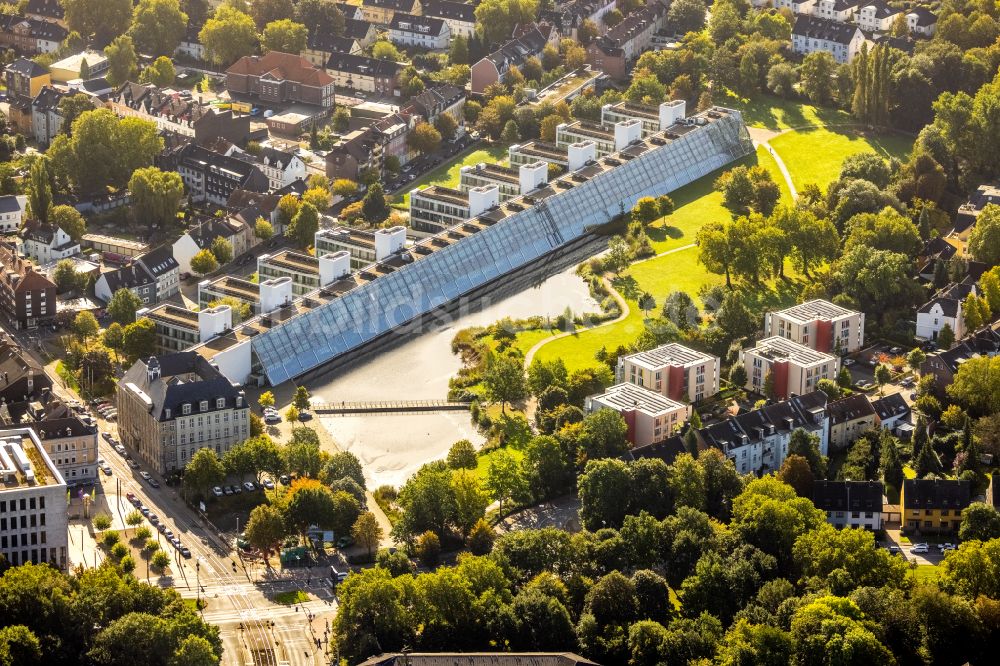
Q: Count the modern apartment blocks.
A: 4